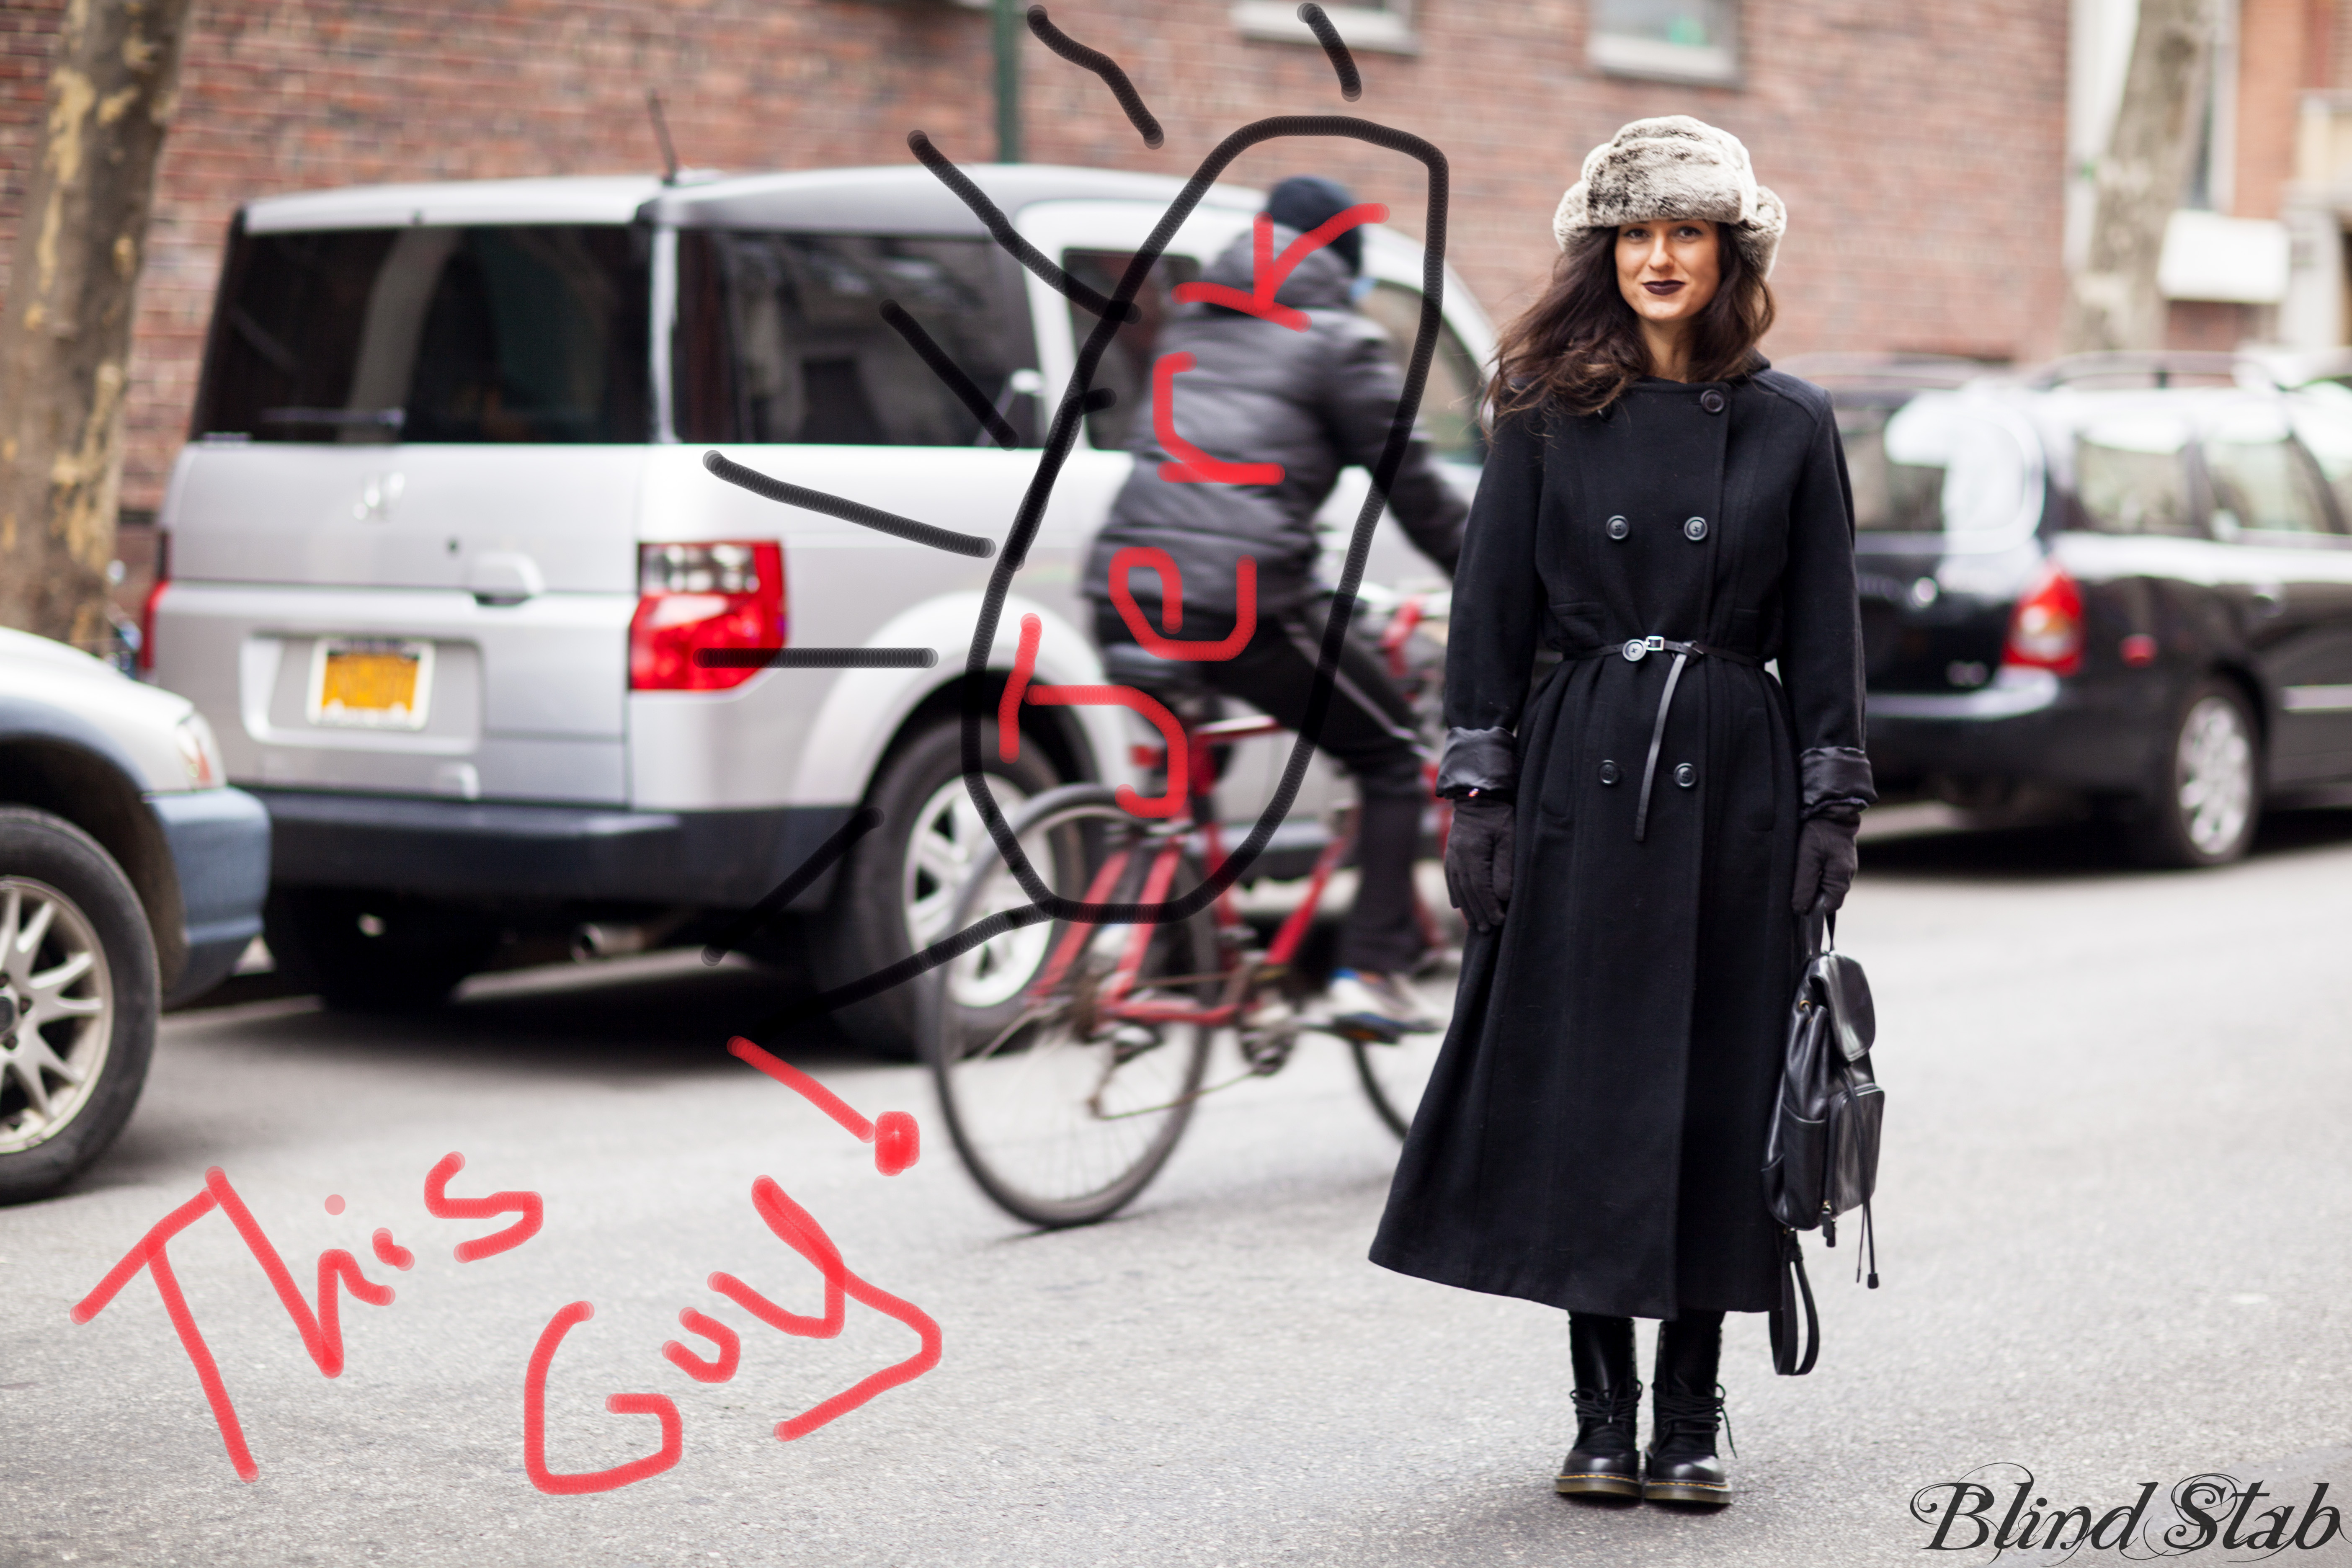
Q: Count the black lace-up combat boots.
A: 2